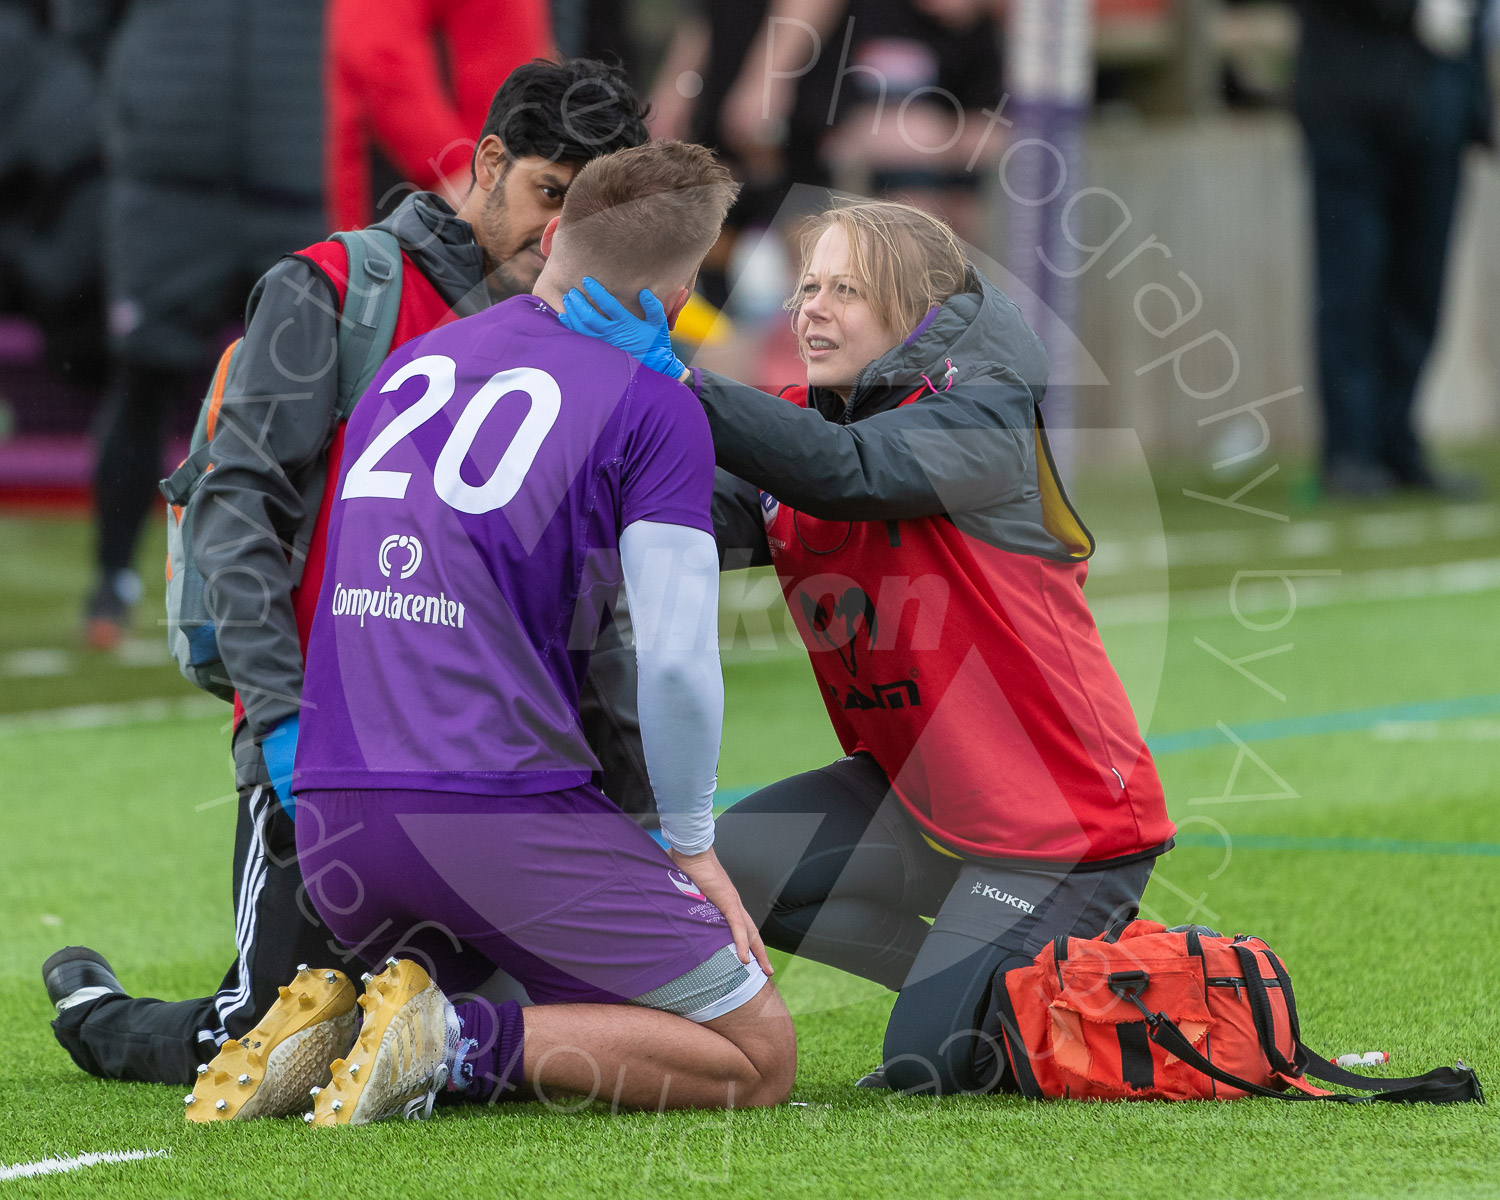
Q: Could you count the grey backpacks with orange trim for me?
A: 1